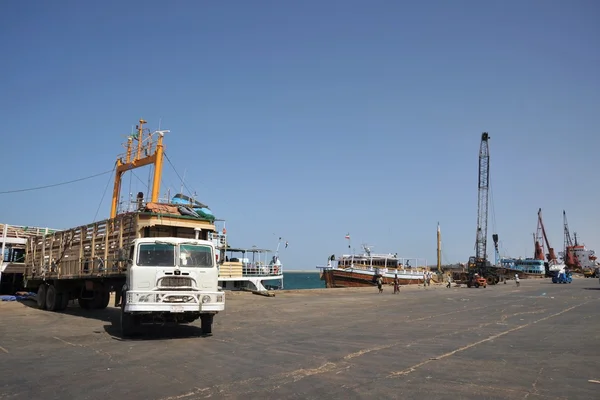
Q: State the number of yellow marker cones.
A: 0